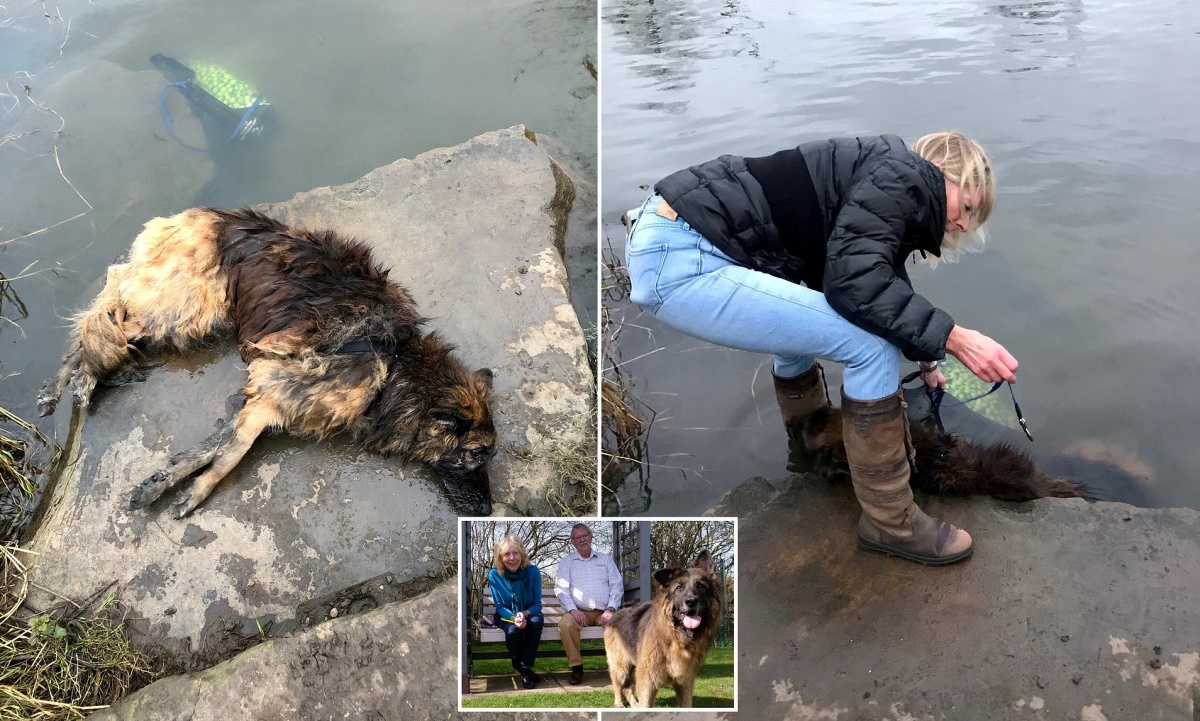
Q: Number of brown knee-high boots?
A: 2